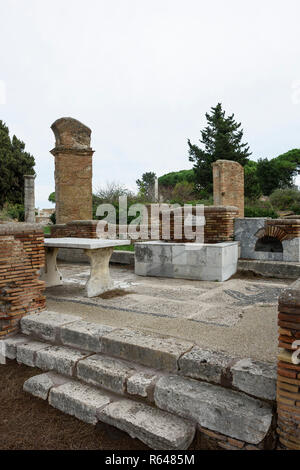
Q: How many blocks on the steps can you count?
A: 14